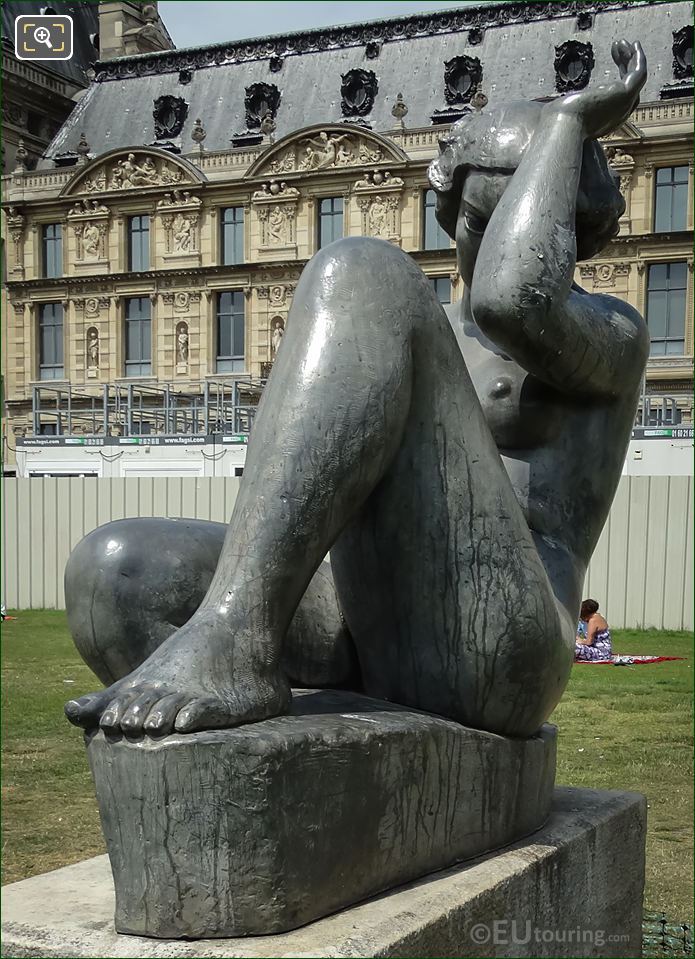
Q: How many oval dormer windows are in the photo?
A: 6